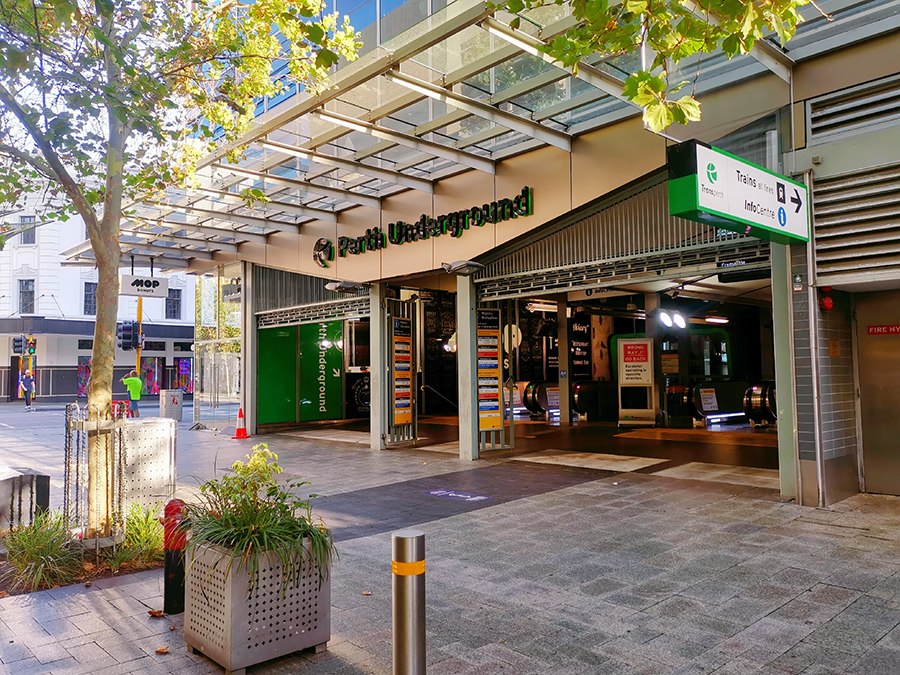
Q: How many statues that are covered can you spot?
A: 0